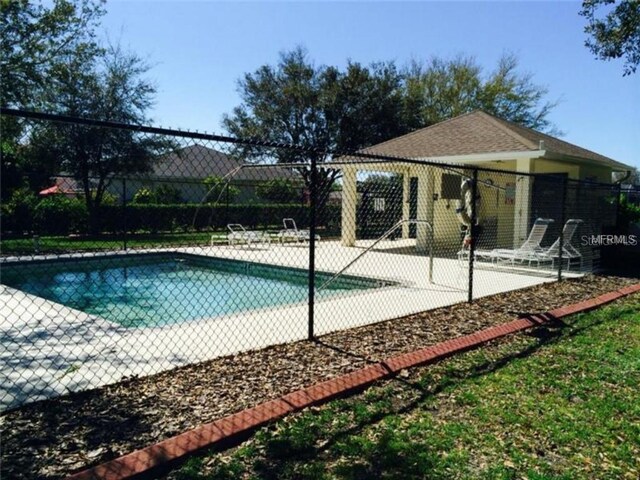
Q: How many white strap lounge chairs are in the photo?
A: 4